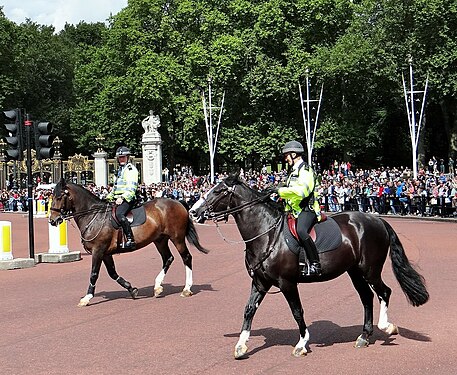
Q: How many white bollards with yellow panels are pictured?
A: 3